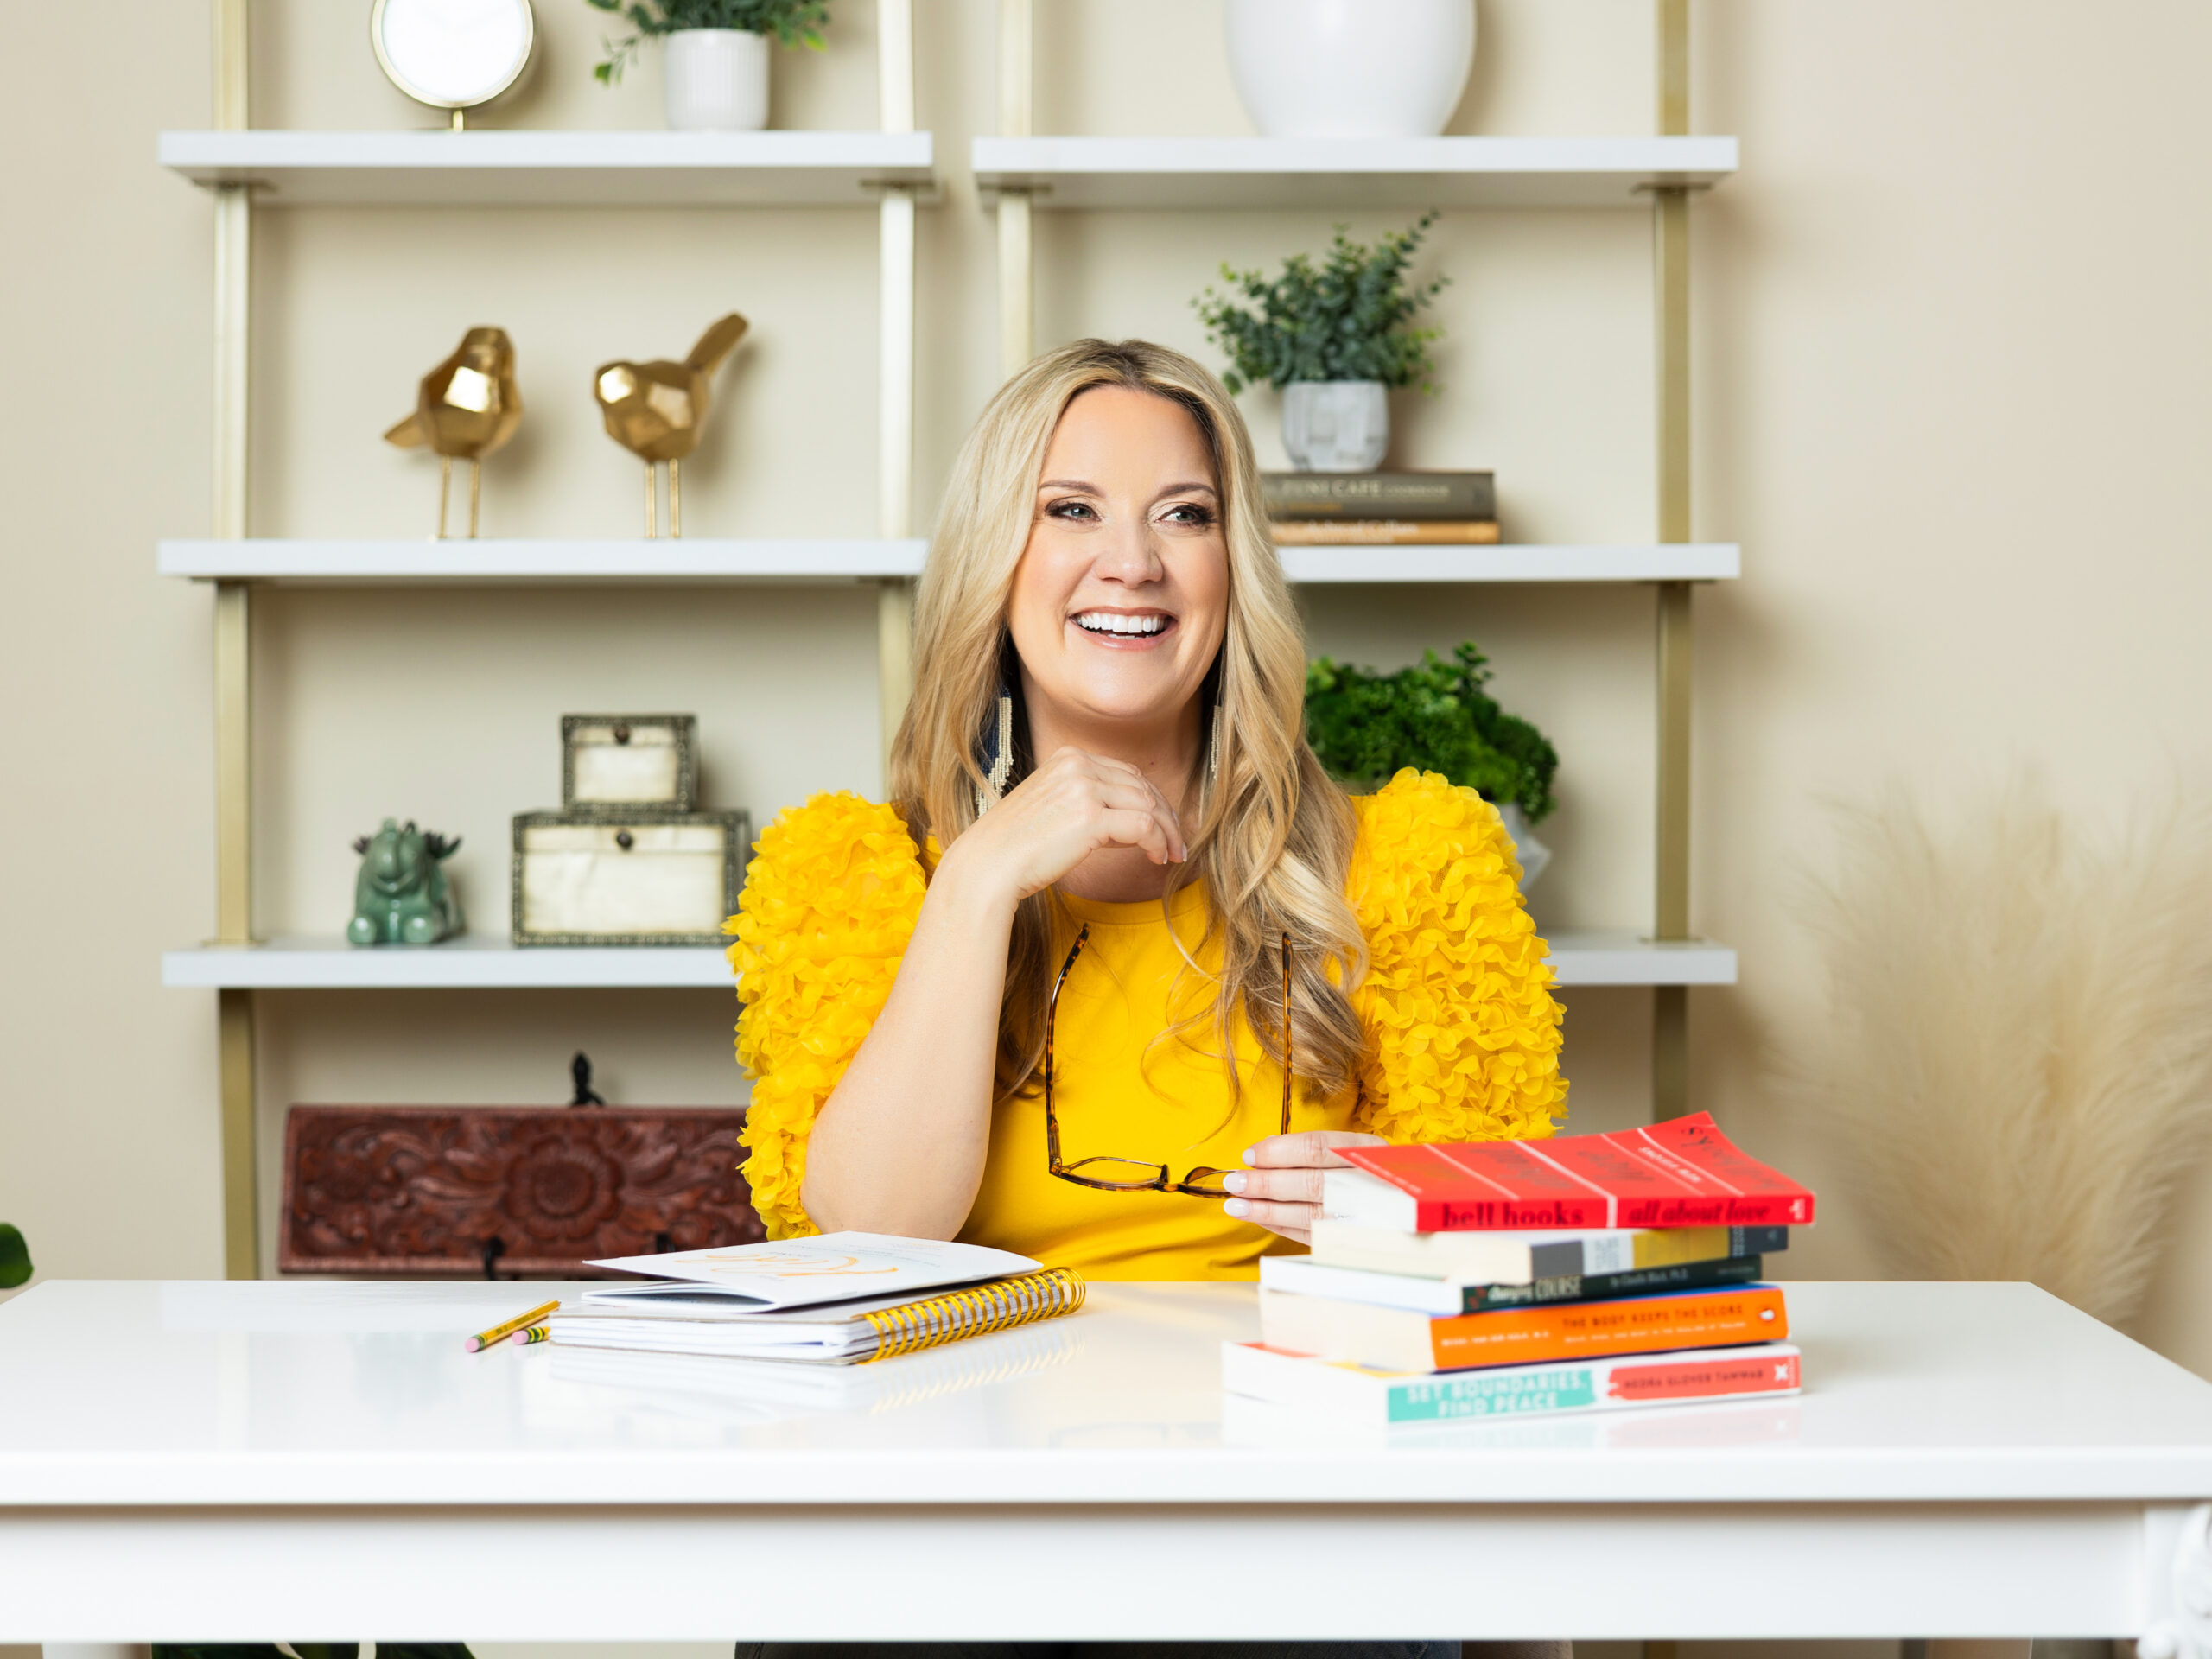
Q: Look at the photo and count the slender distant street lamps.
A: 0